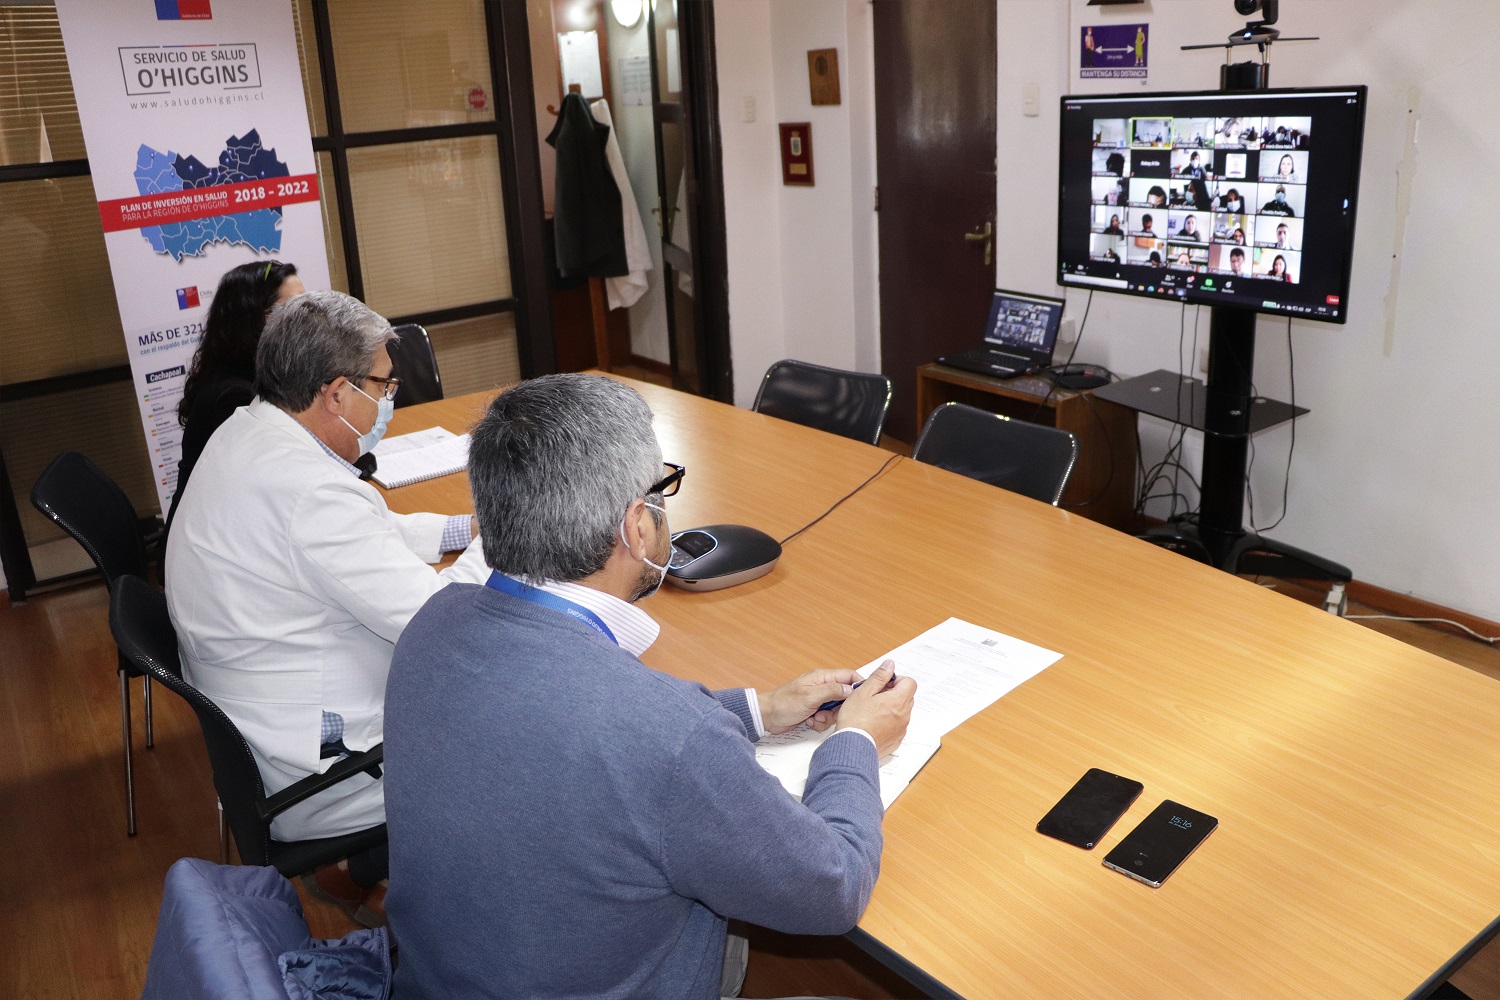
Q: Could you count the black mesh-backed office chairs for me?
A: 5